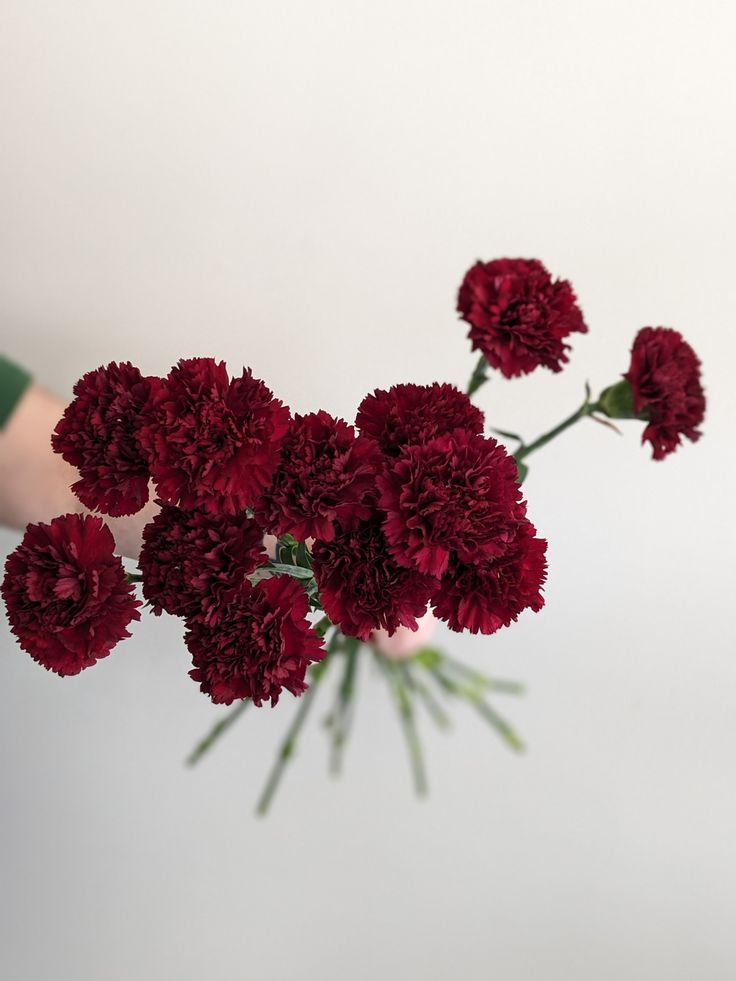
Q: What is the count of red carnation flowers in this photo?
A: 12